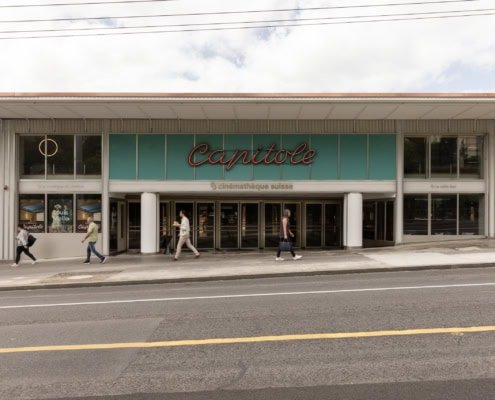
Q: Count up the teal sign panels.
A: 10